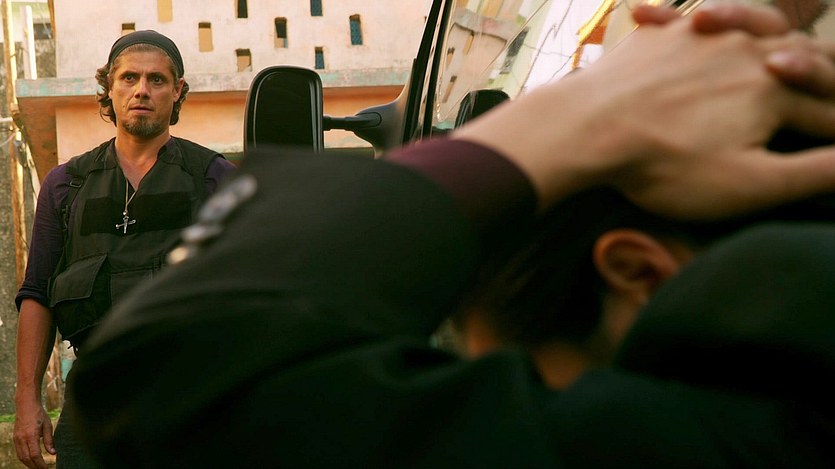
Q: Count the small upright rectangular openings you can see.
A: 9